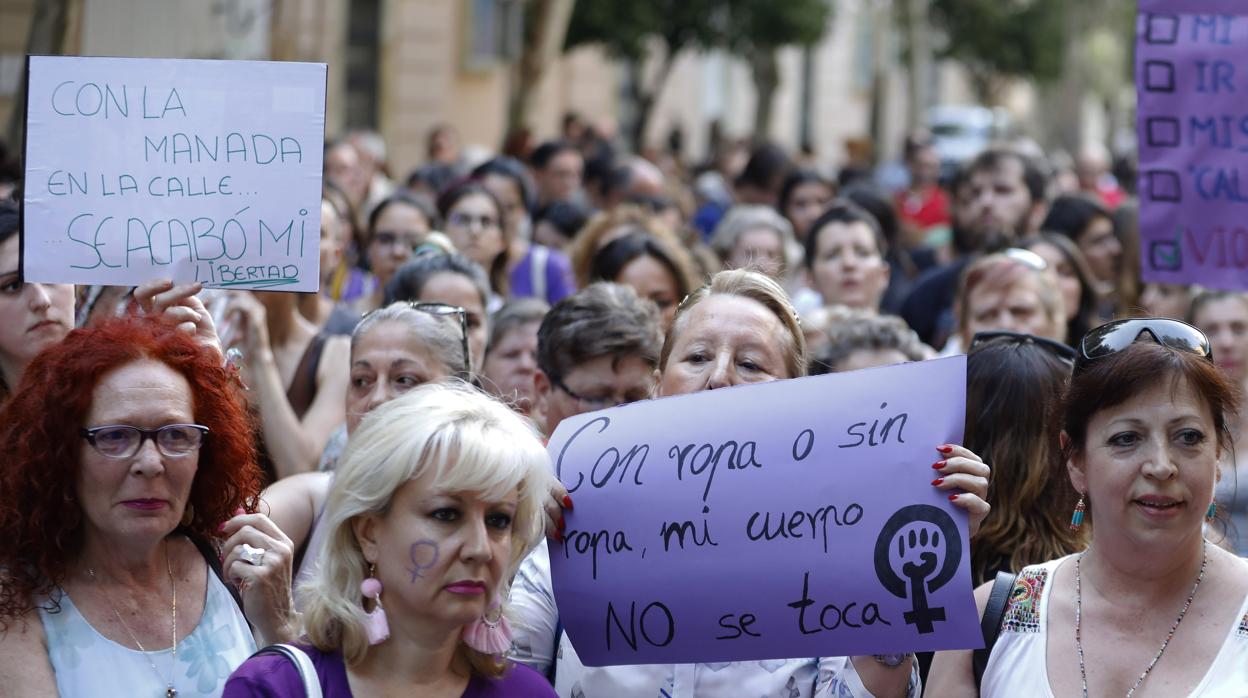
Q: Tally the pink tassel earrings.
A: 2